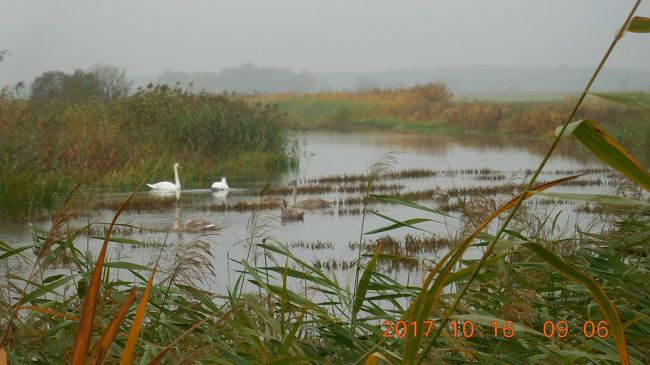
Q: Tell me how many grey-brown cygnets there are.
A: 4